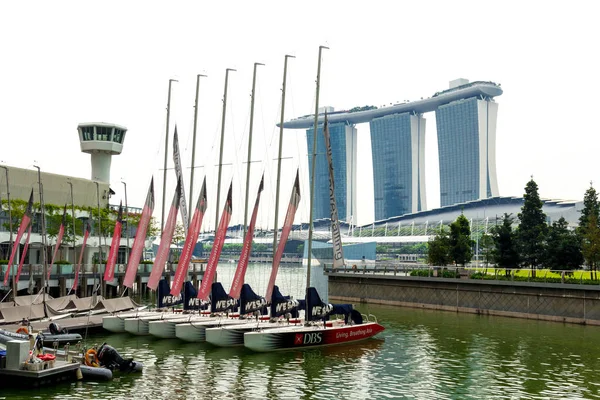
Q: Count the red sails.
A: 11